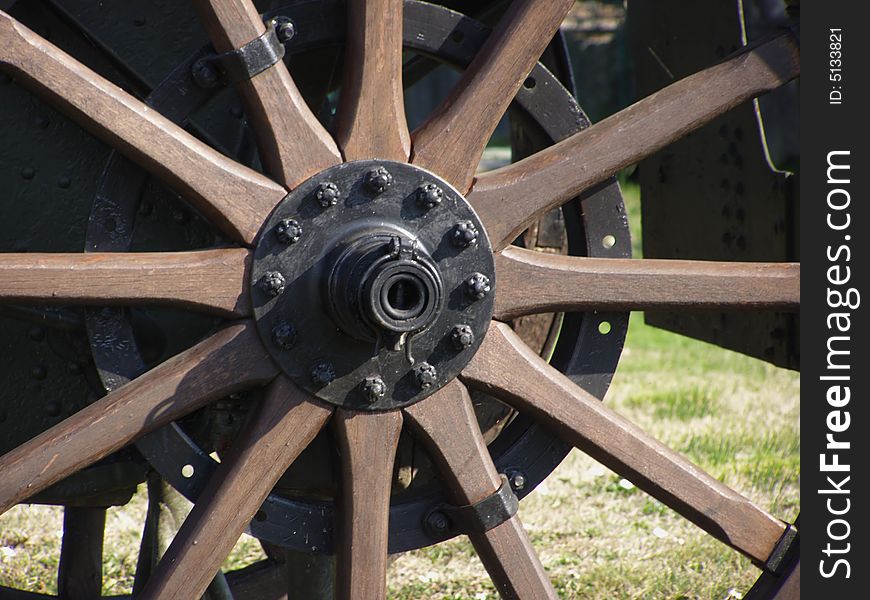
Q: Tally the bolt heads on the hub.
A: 12